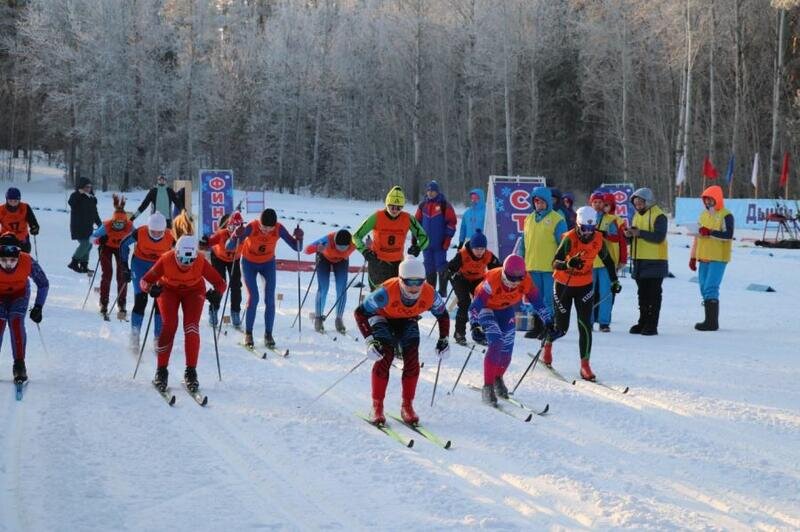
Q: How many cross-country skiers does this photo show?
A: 13